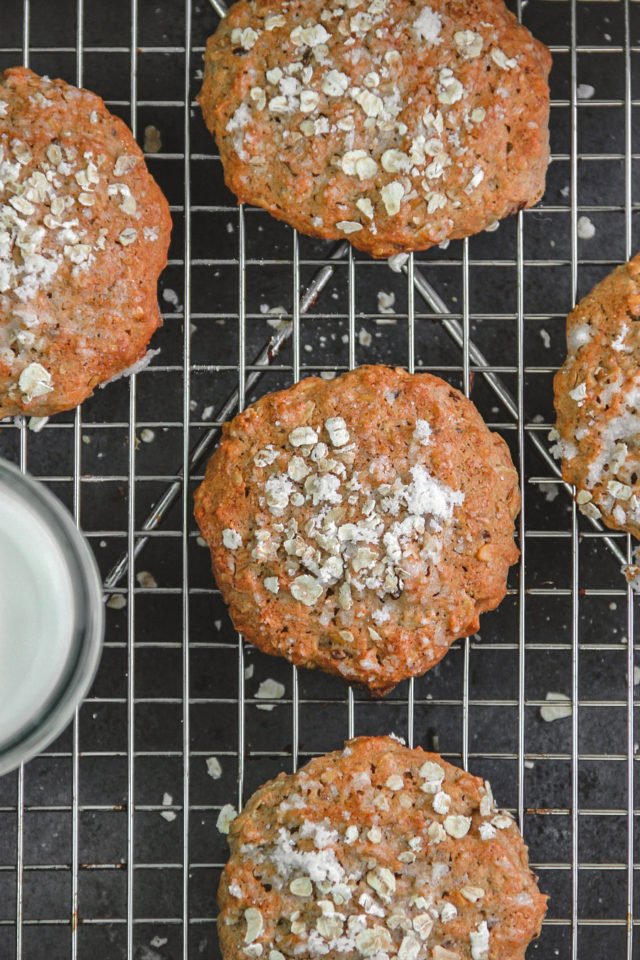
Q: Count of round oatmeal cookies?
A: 5